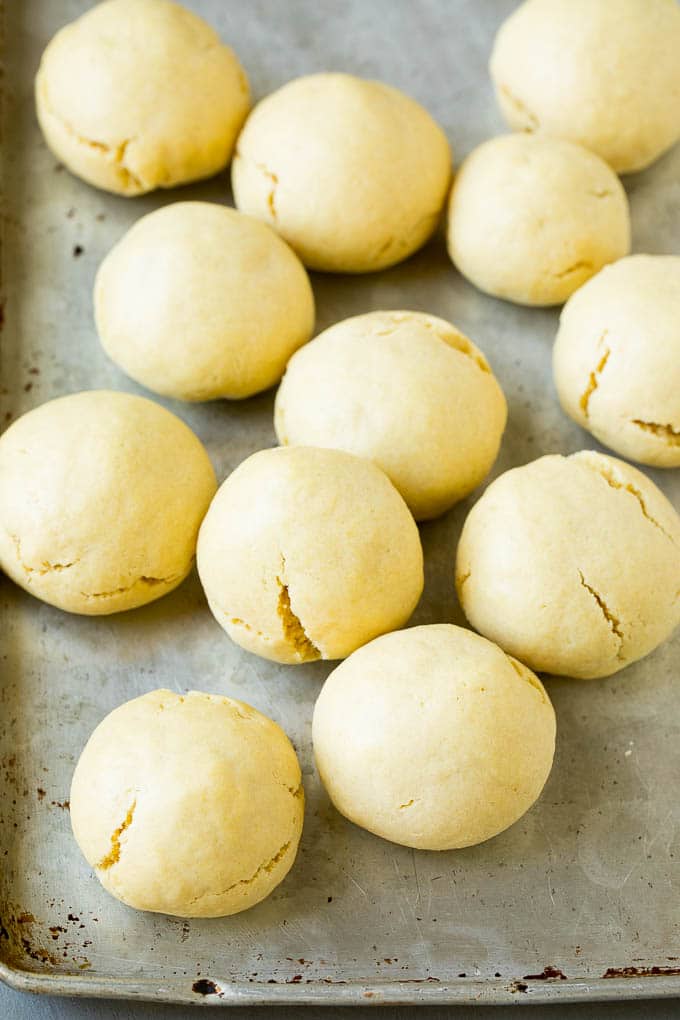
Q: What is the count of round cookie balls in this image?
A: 12